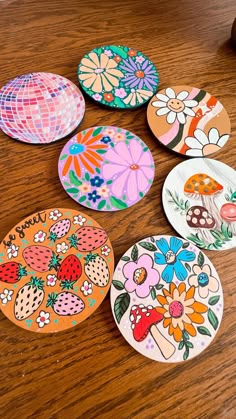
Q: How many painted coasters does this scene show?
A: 7